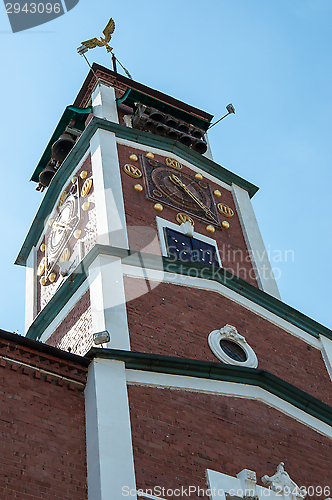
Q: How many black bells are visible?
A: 11